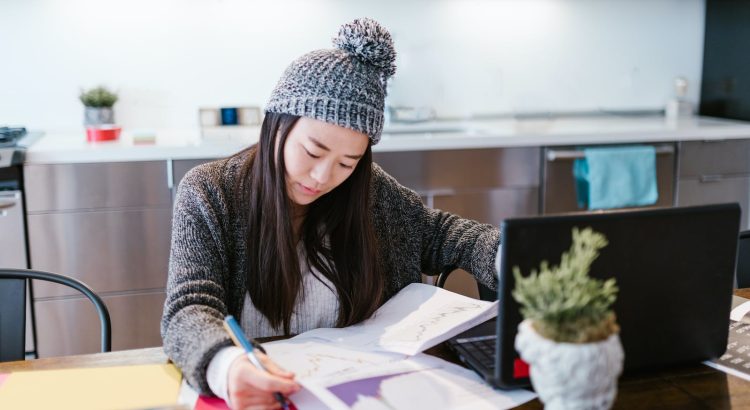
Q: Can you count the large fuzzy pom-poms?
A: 1